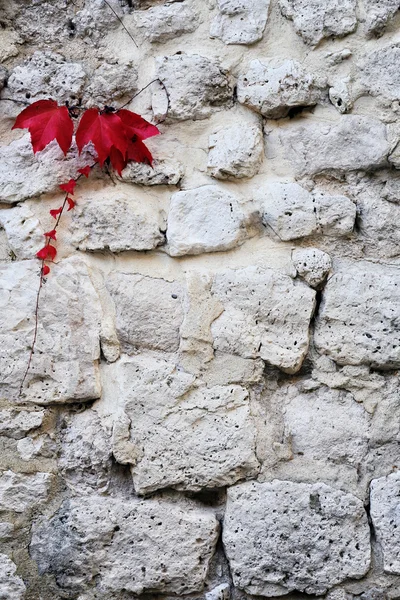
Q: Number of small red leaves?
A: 7